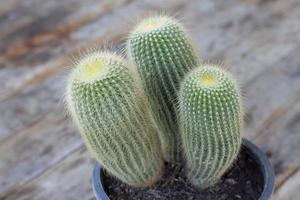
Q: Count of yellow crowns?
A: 3